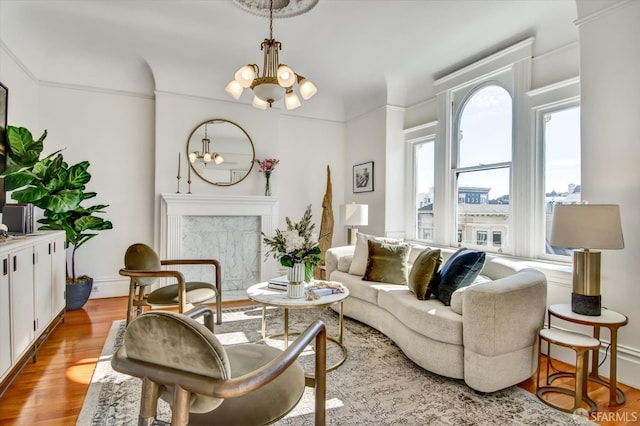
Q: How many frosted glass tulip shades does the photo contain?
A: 6